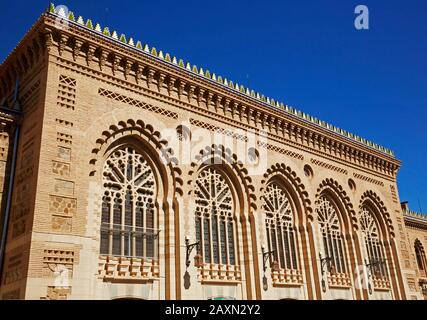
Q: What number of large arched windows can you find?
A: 5